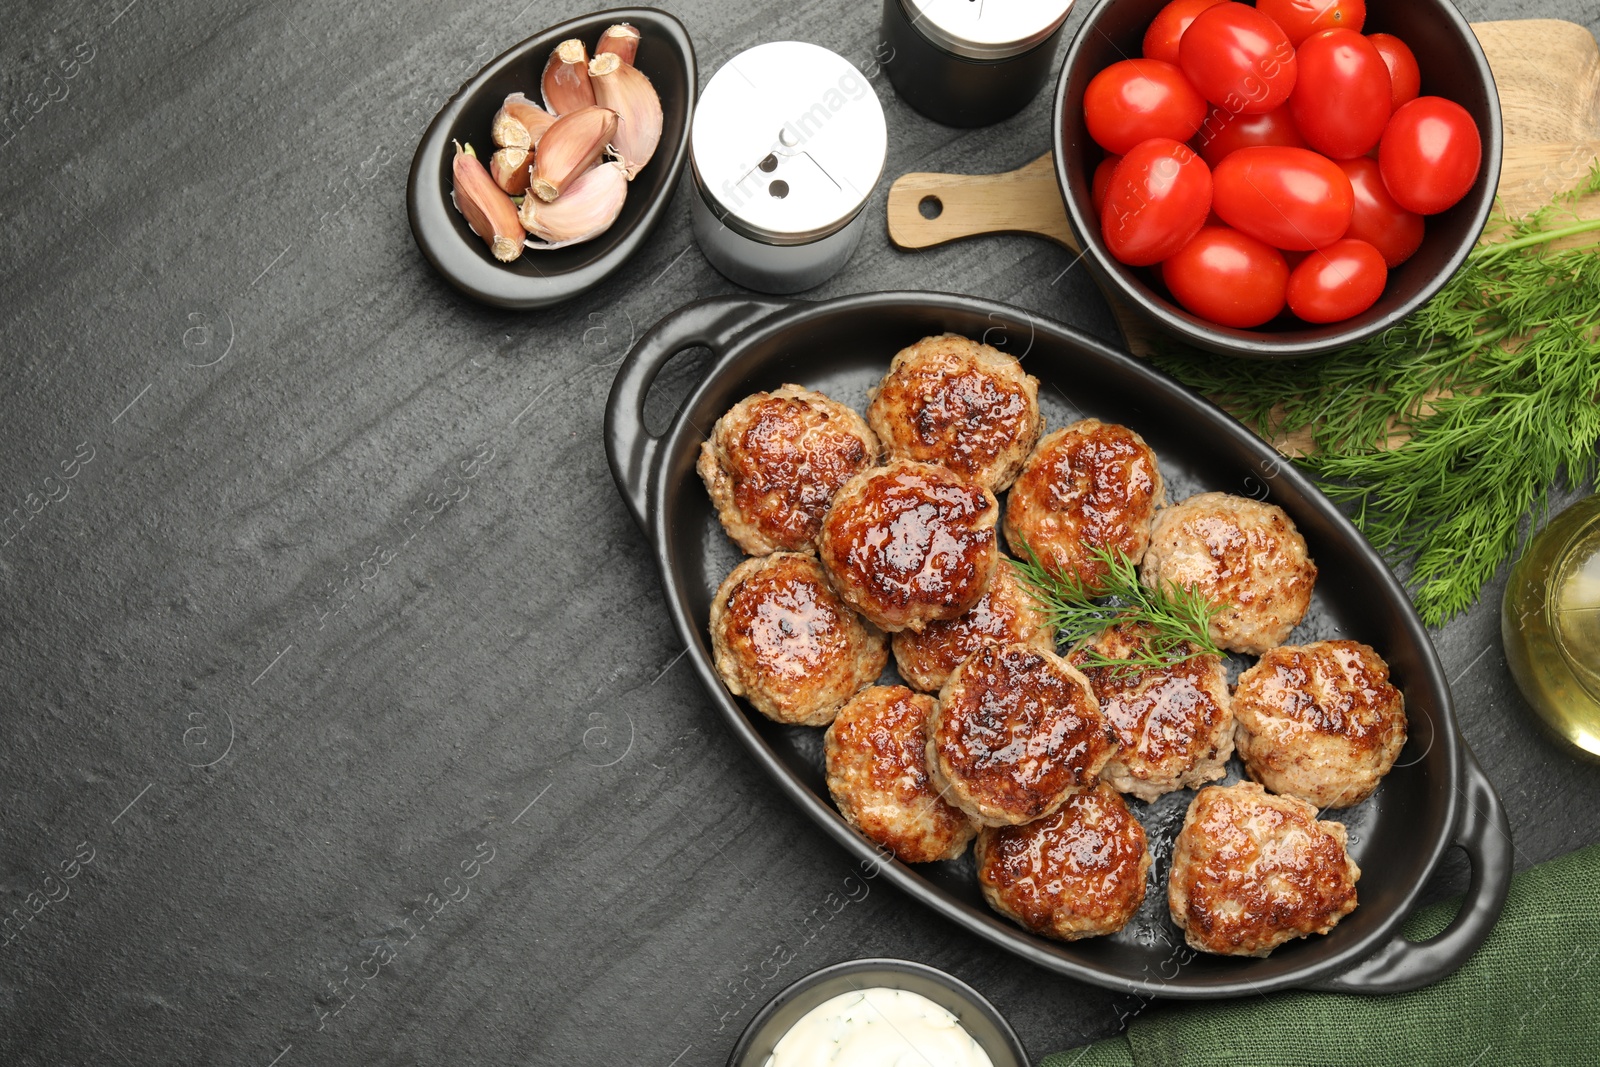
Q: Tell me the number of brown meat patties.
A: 13